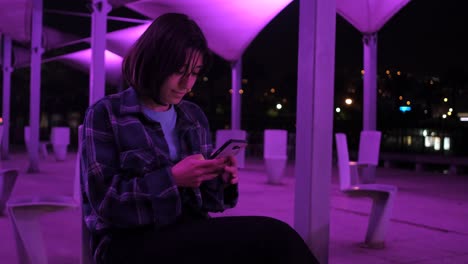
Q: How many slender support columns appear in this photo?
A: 6